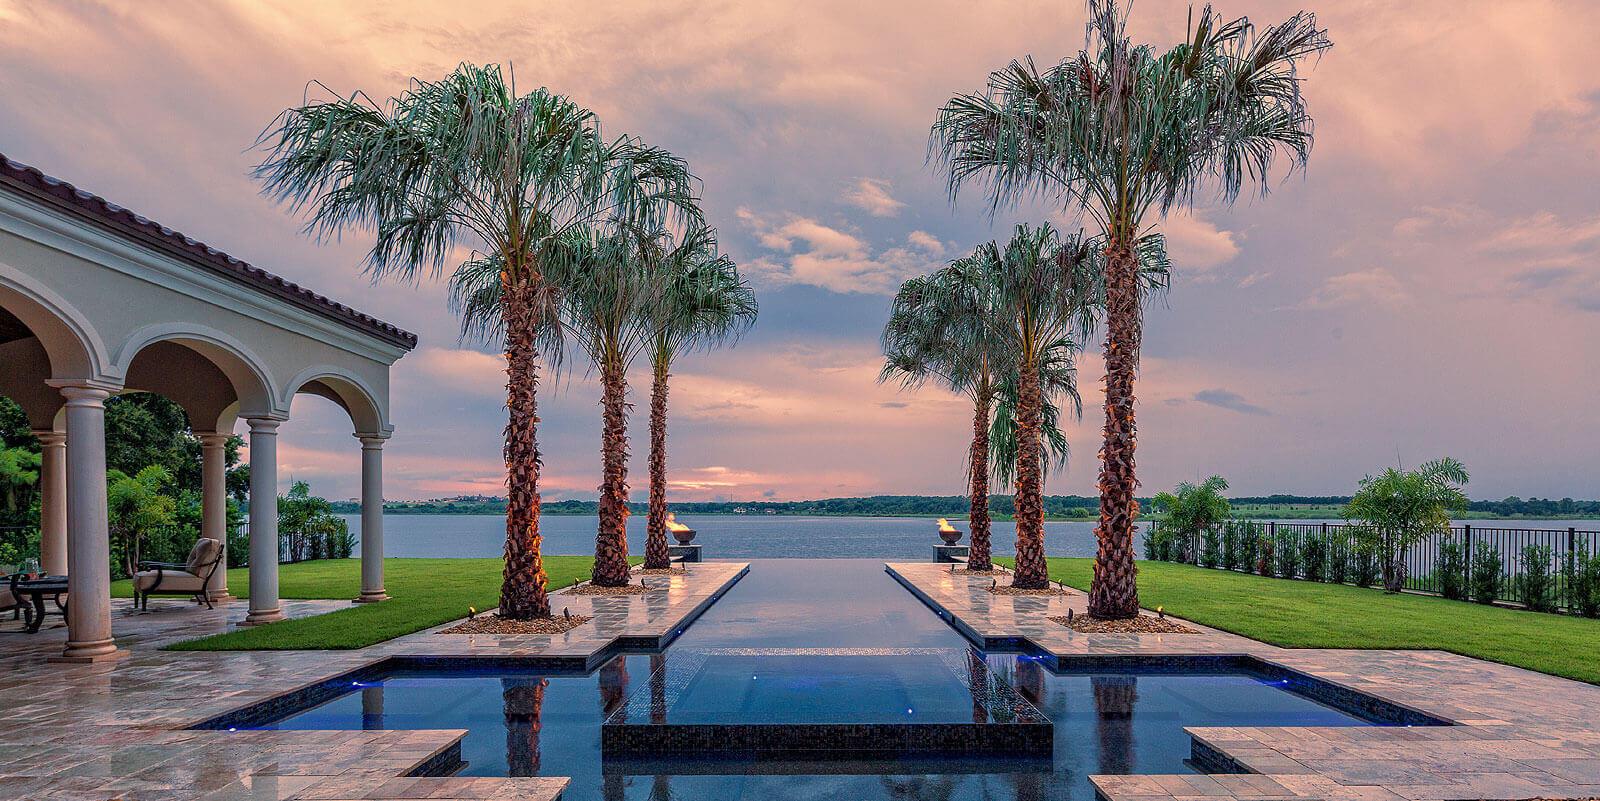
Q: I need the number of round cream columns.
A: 5